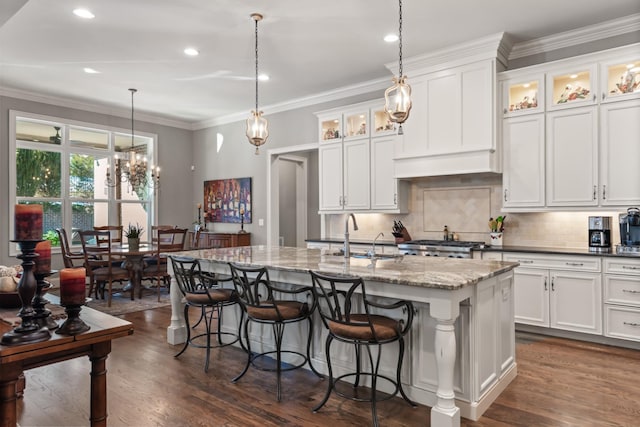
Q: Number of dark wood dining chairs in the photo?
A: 6